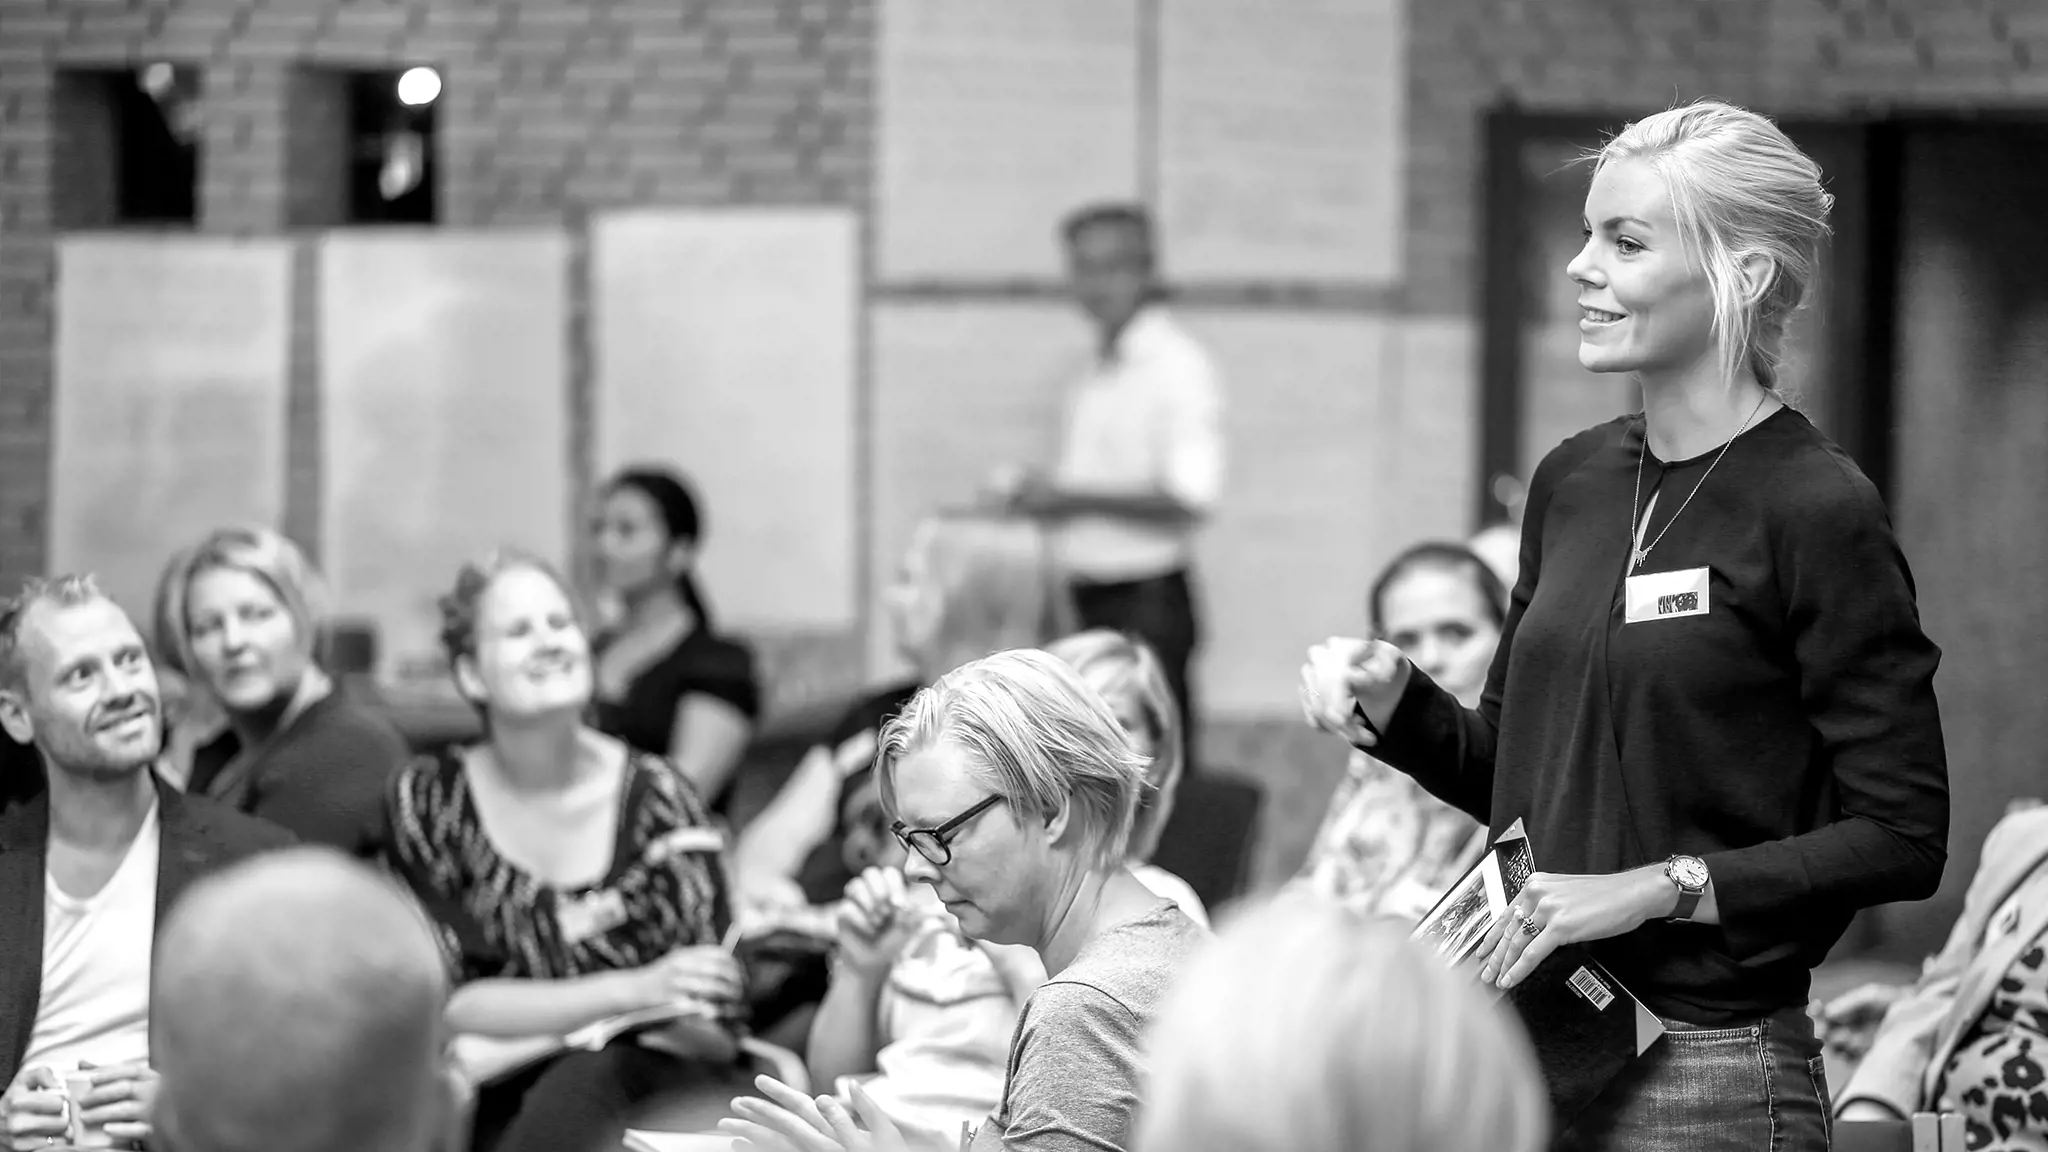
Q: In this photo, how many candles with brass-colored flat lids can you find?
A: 0